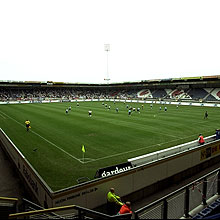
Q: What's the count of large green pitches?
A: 1